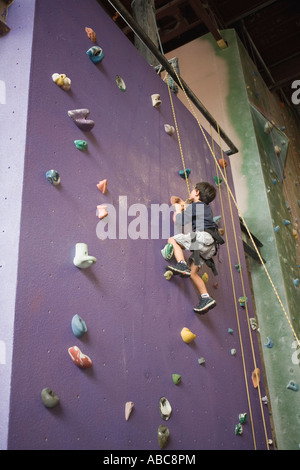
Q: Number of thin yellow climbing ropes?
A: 4